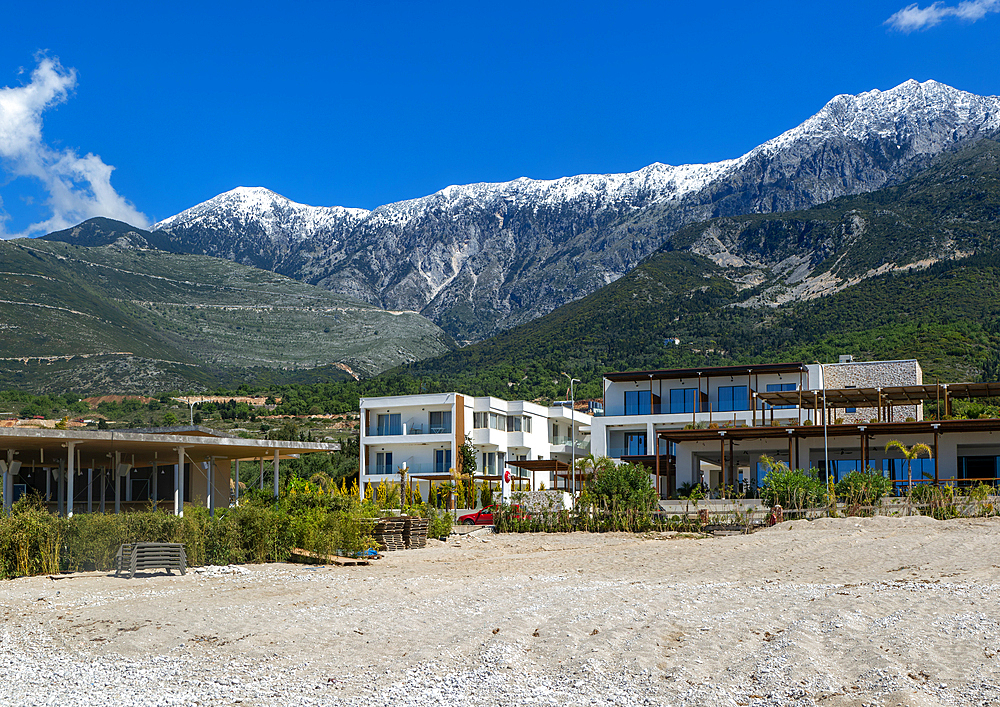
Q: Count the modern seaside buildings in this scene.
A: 3